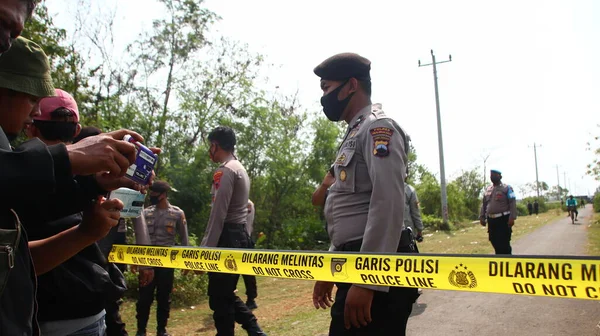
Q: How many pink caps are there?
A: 1